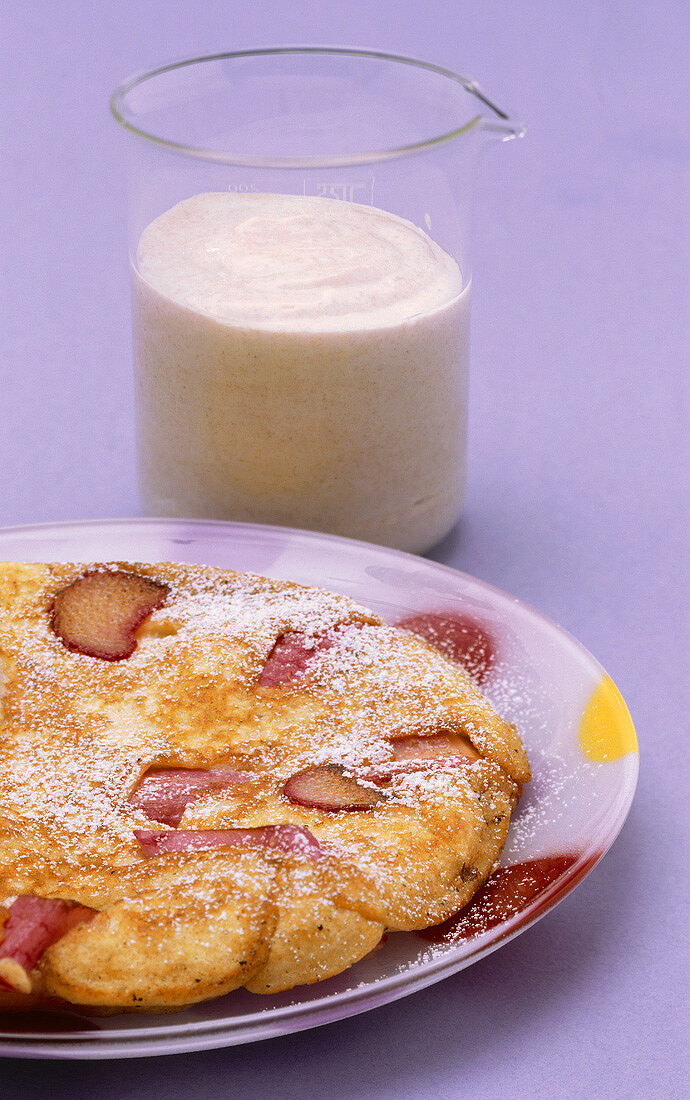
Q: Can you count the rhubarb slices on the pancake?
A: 7